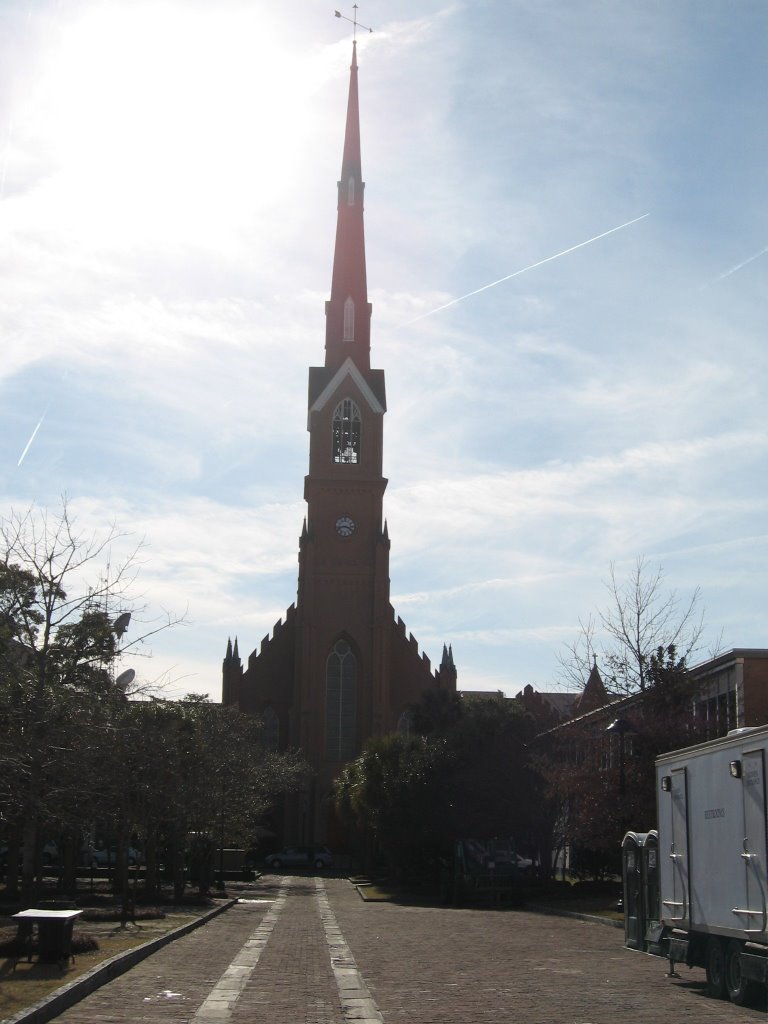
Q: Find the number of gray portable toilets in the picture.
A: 2